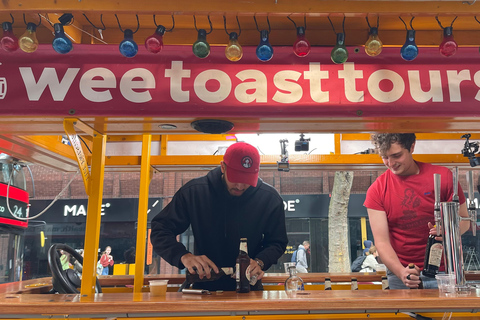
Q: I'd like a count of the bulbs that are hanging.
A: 13